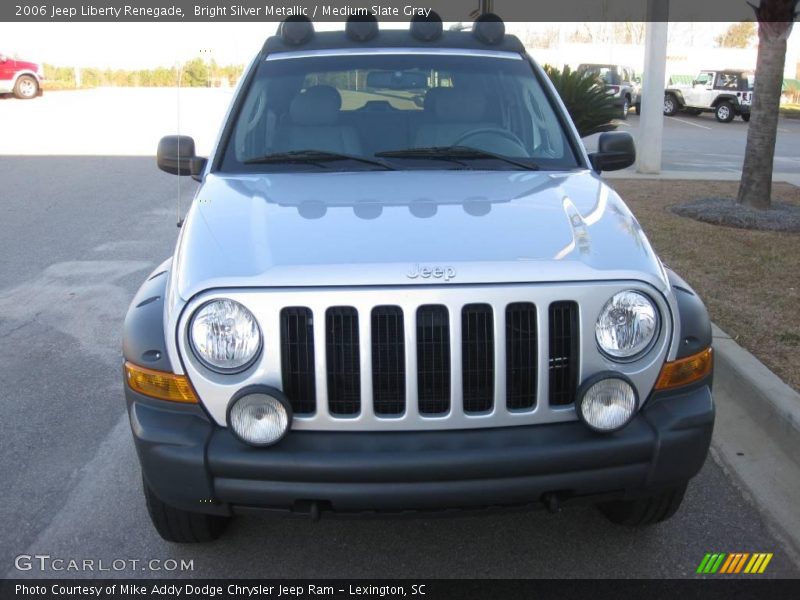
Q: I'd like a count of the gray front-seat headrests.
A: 2